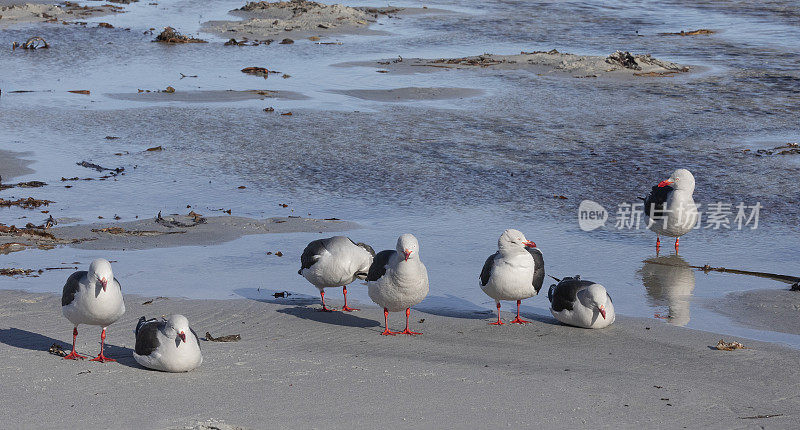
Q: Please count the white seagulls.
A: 7